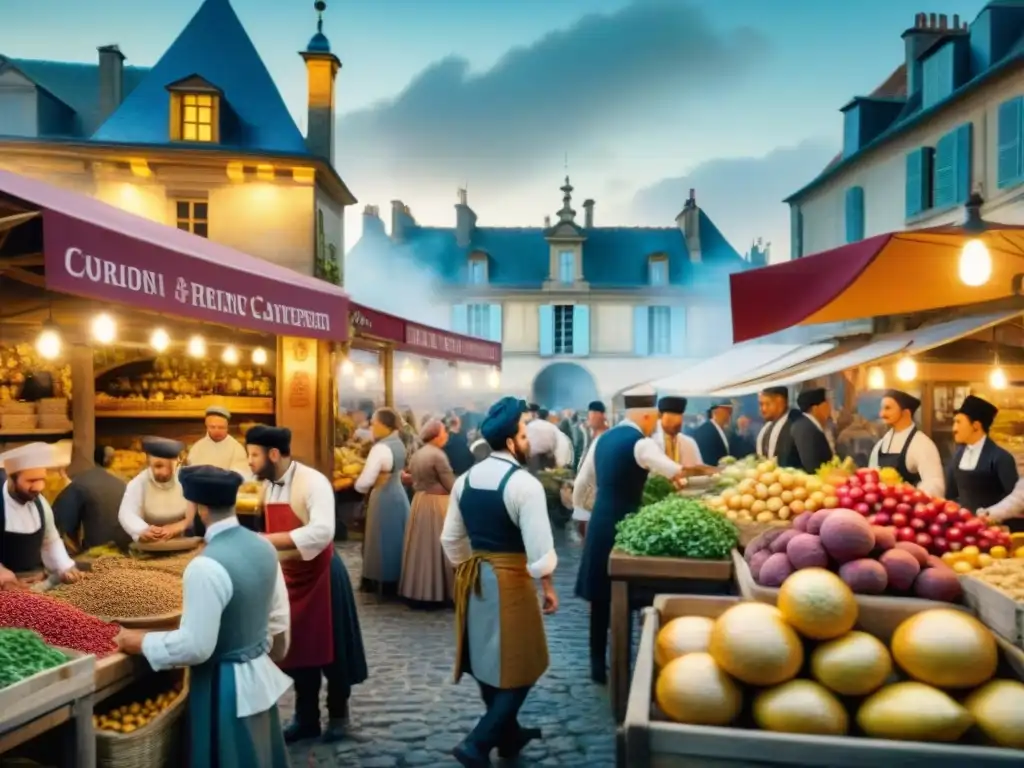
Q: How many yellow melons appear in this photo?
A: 9